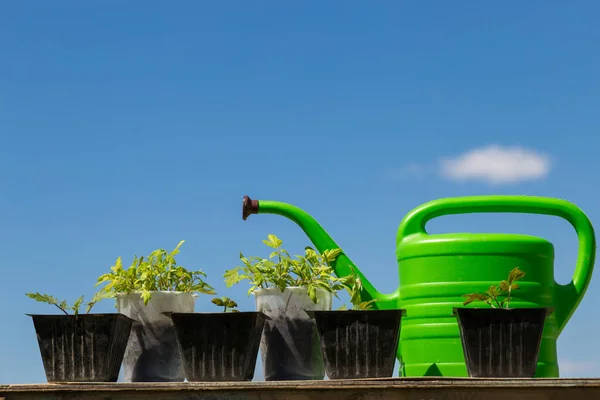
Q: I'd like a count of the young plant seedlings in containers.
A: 6